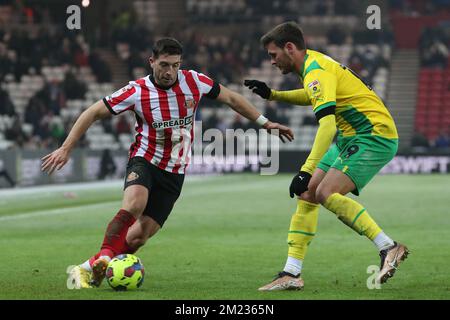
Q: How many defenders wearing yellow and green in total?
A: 1